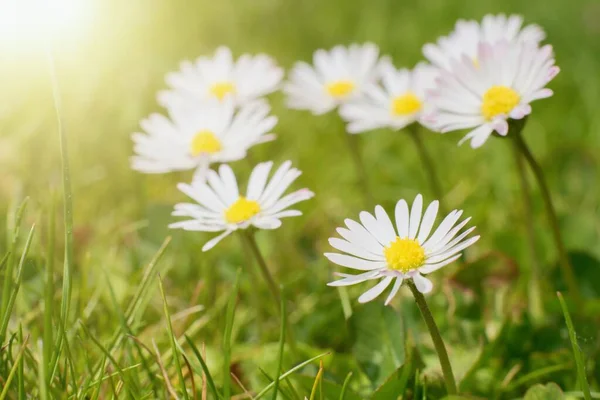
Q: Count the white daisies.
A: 8